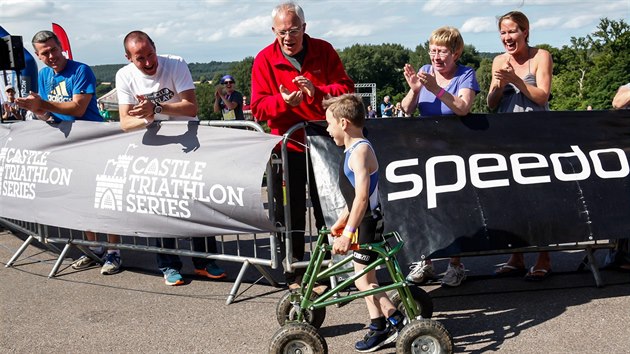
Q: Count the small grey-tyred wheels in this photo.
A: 4